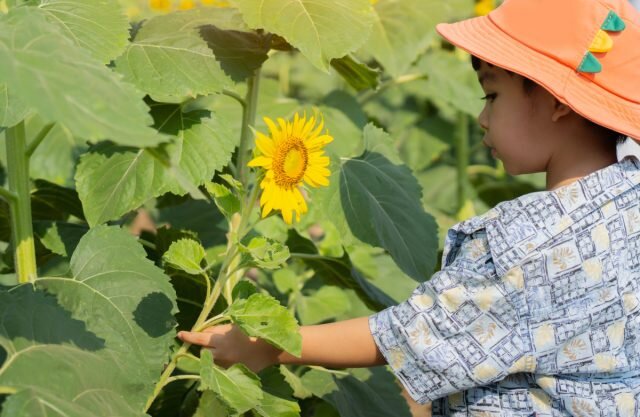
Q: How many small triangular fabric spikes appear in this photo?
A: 3